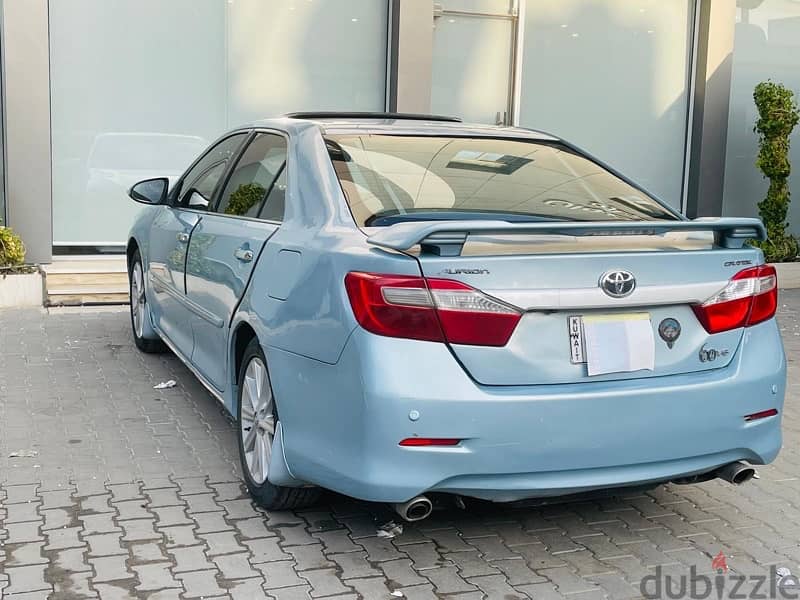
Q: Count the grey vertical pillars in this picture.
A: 3